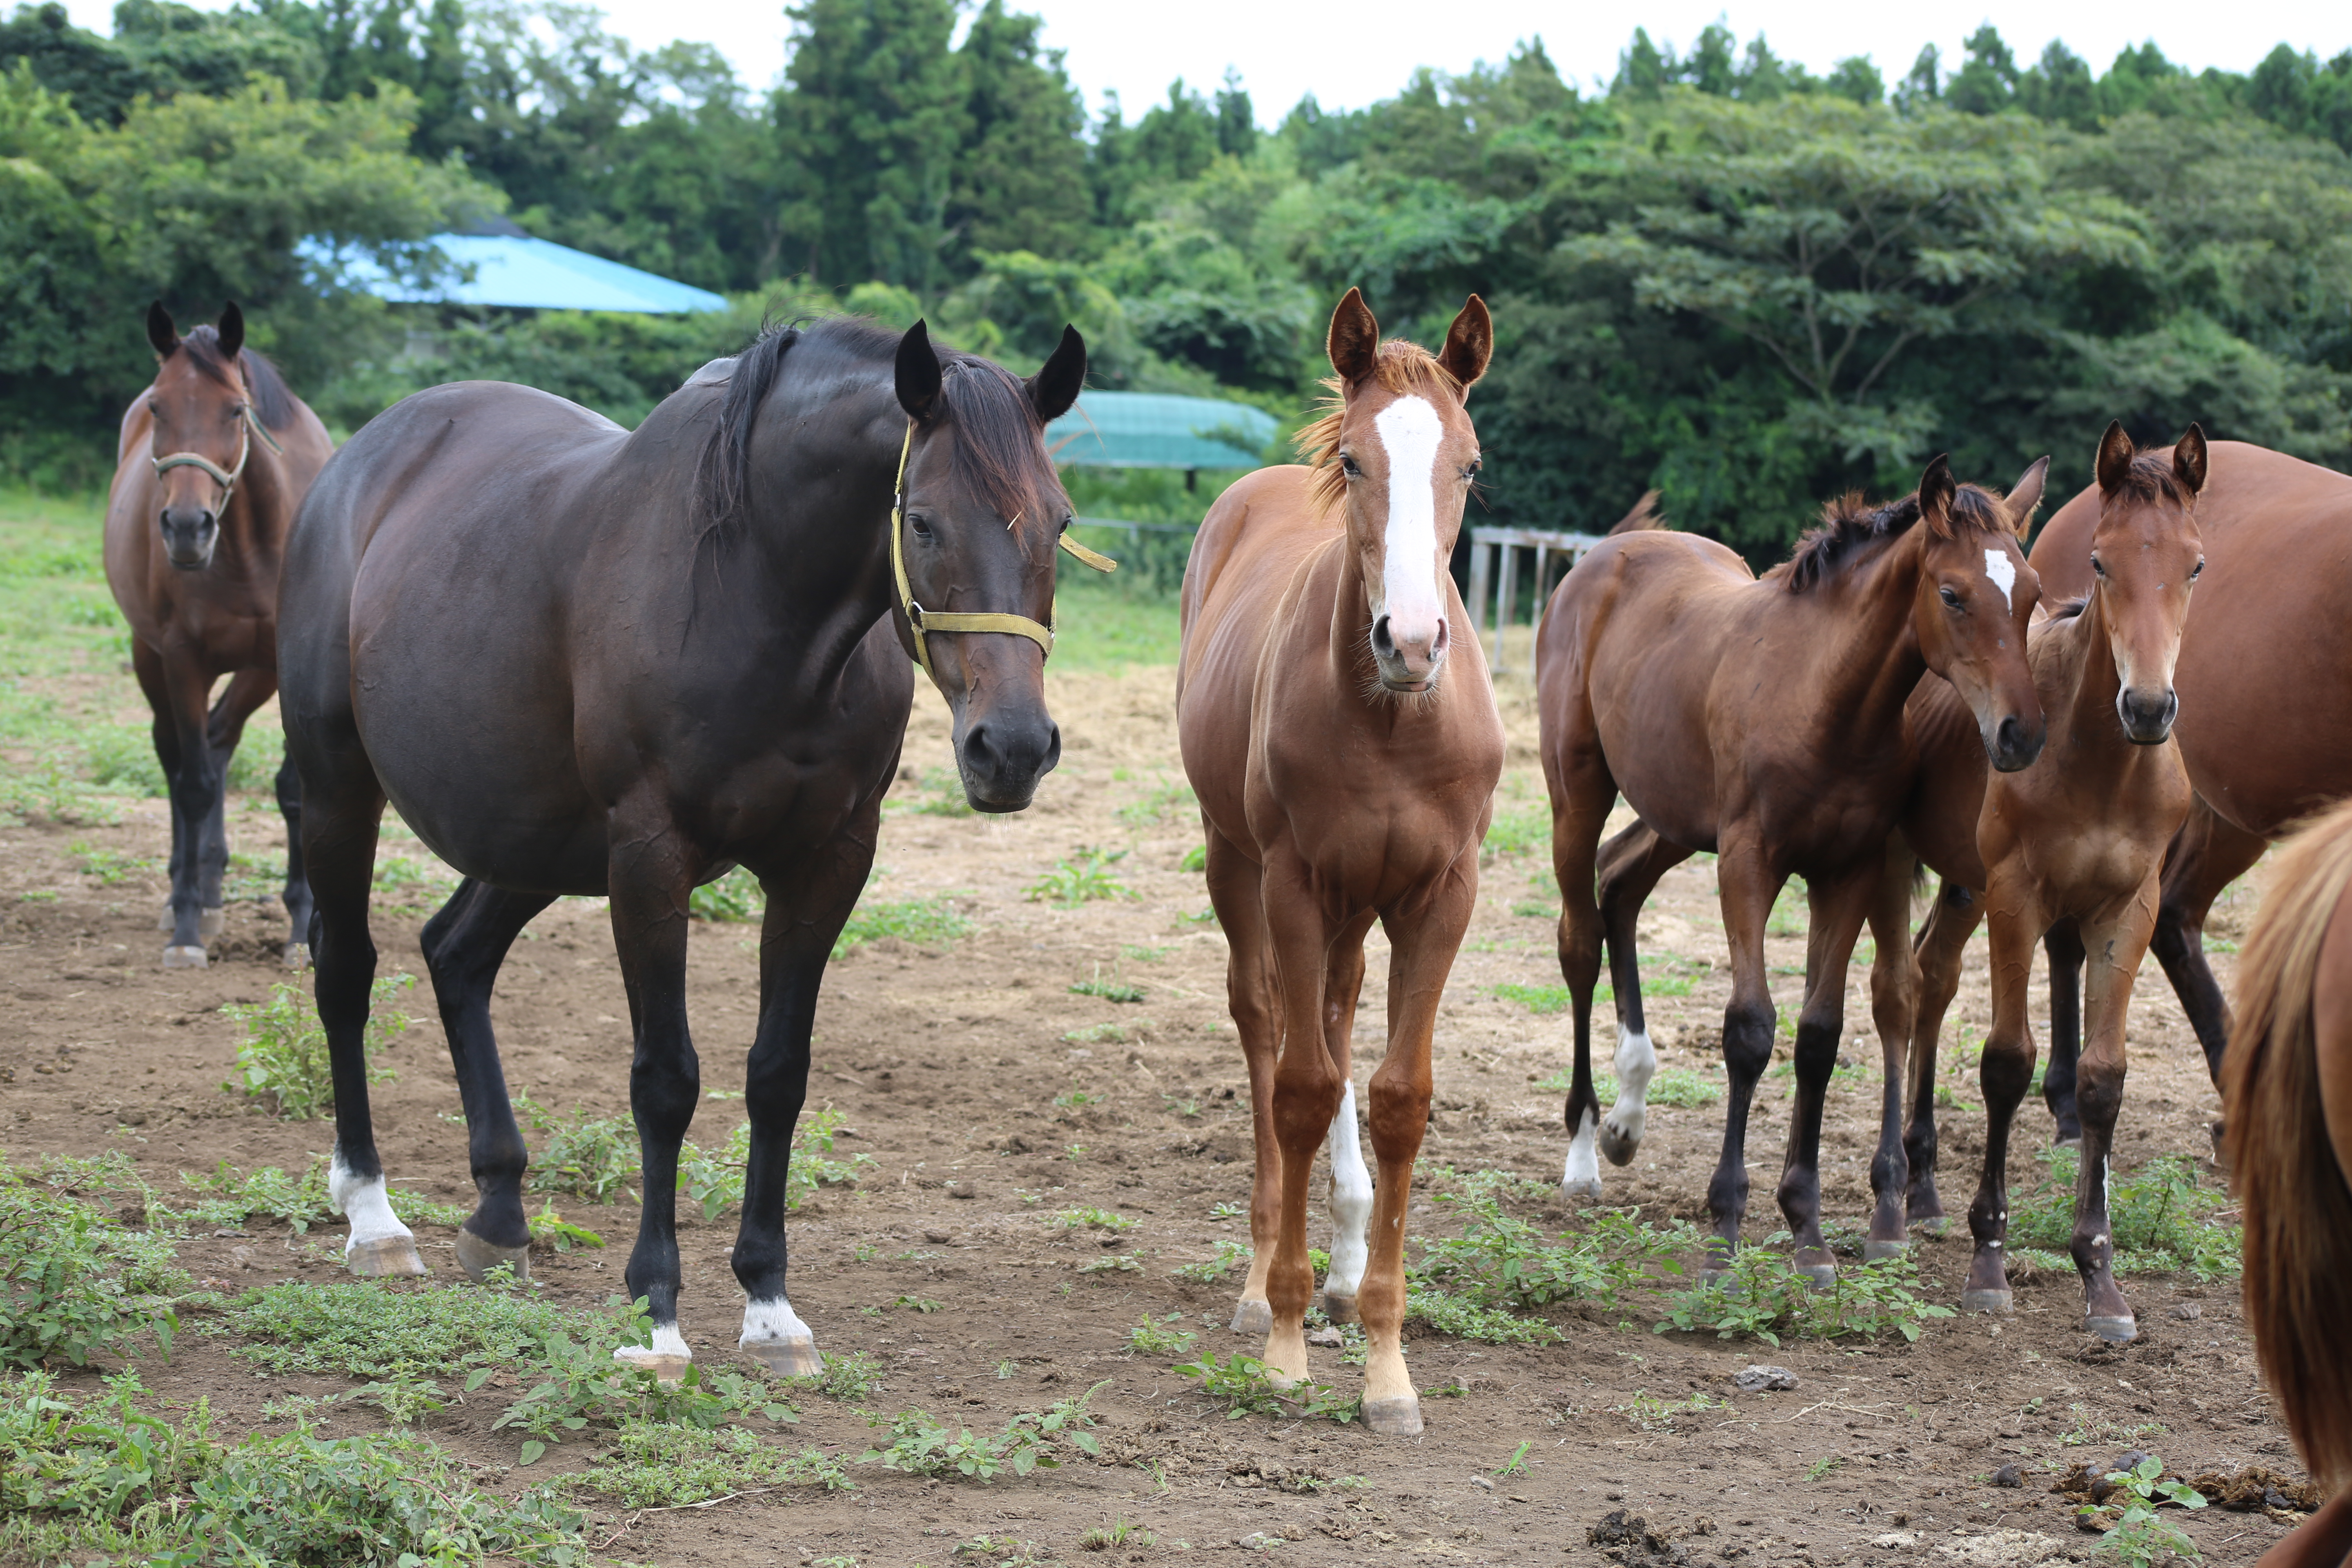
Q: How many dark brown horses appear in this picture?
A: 1